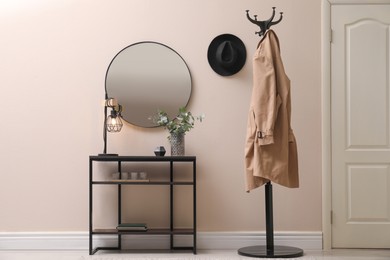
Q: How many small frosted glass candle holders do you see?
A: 4